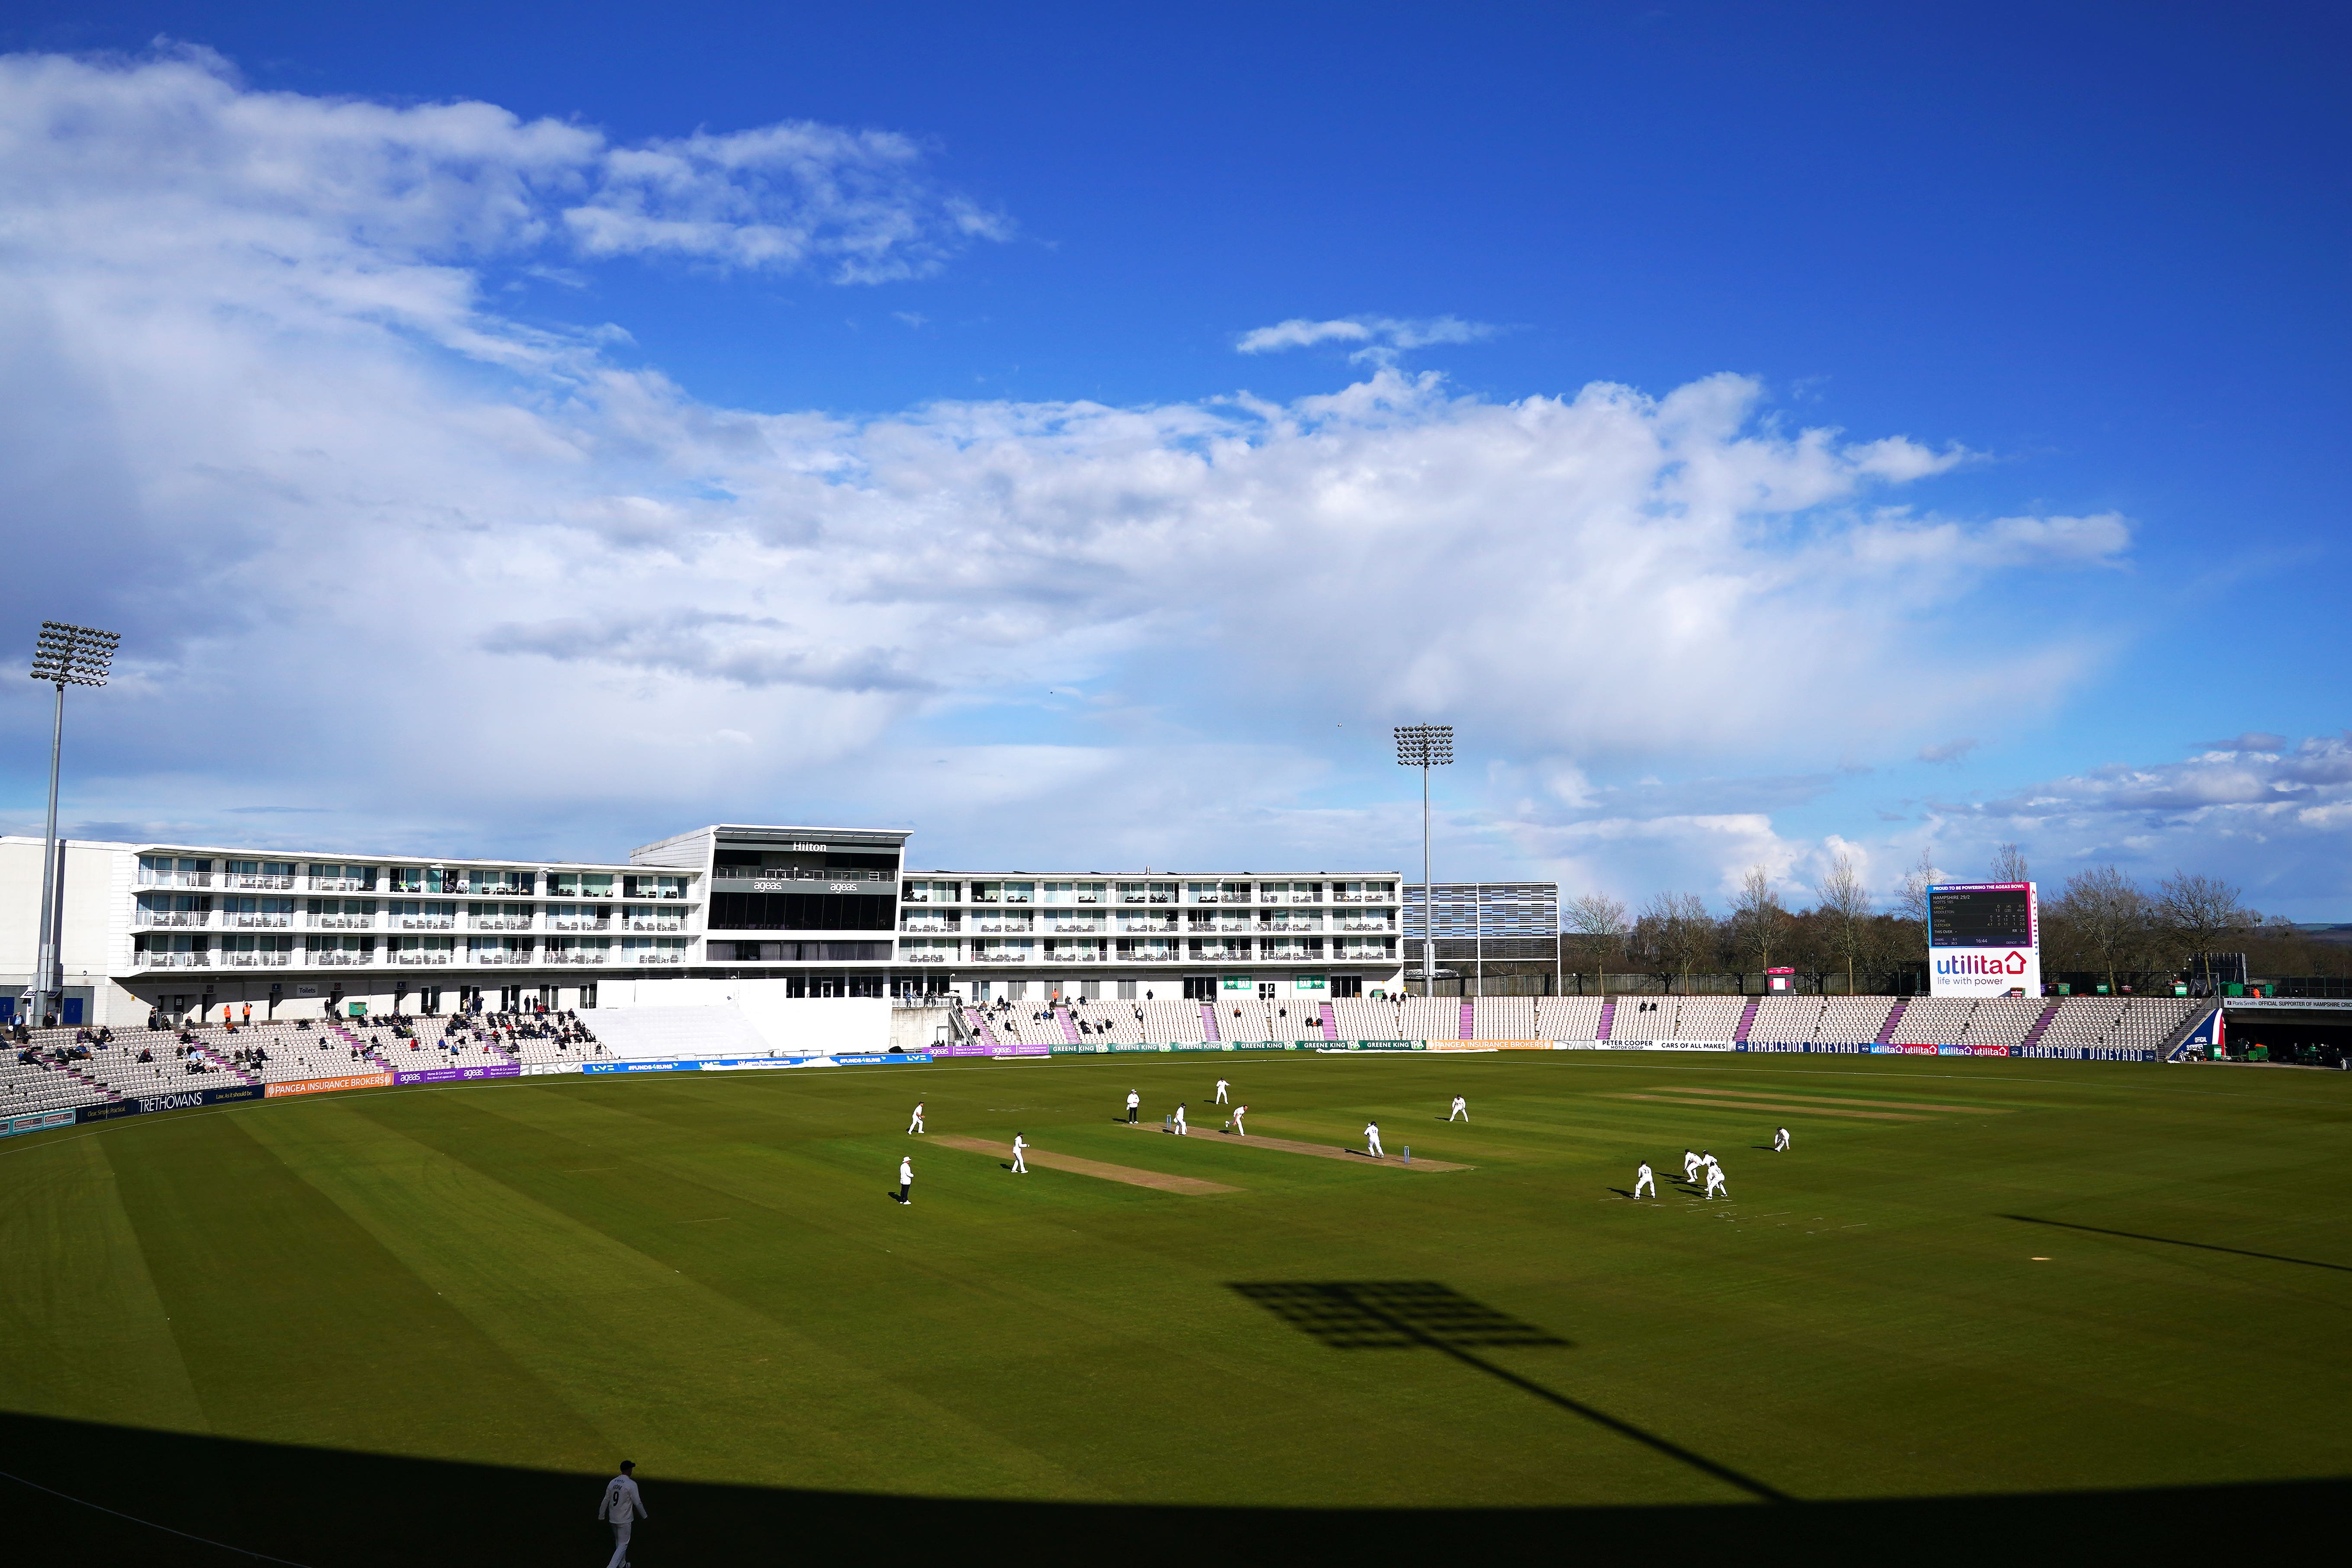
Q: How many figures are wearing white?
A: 15